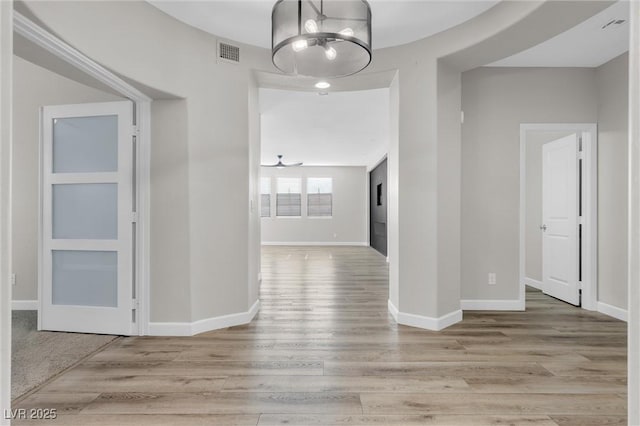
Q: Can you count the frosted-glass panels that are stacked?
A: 3